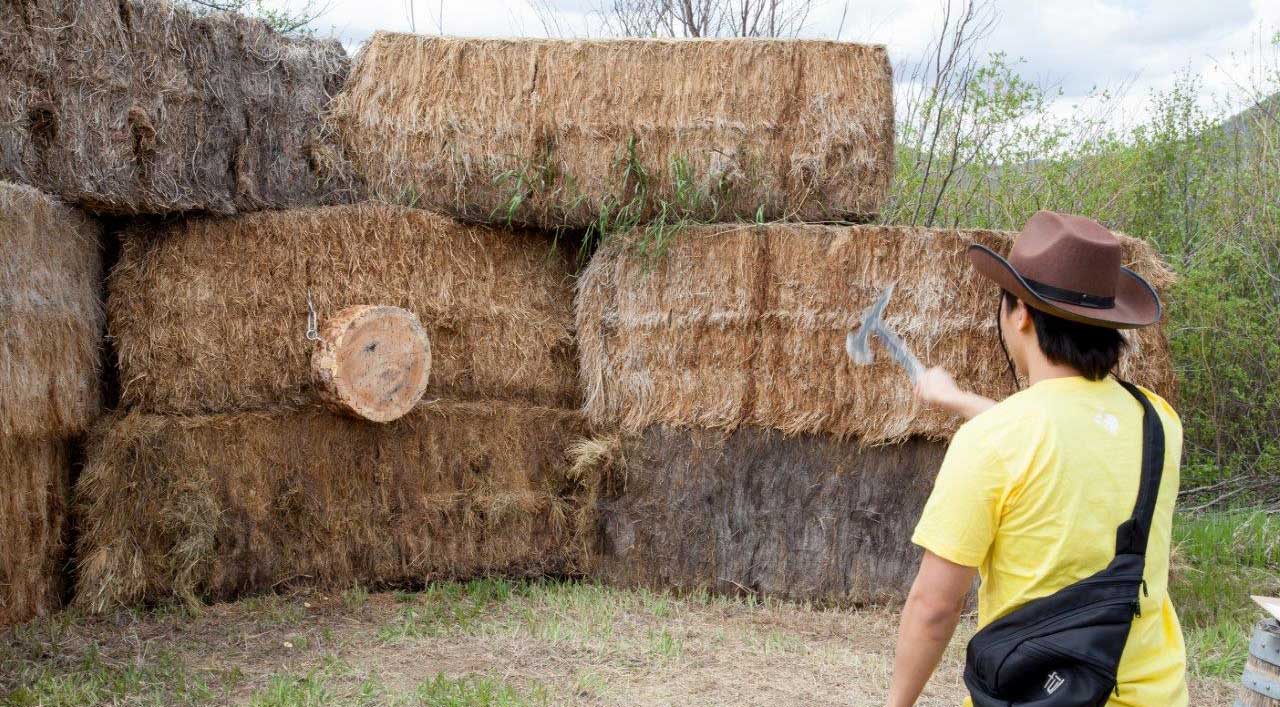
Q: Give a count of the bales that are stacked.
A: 8